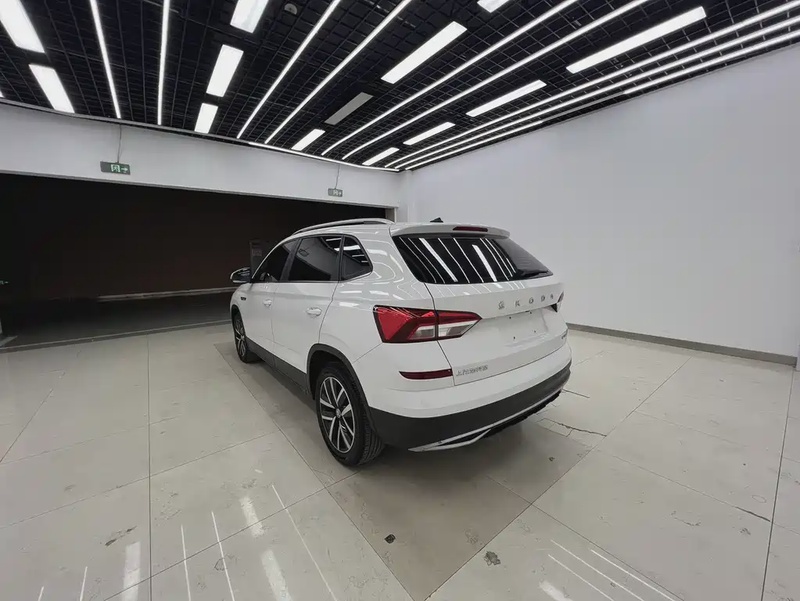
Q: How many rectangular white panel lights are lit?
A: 12